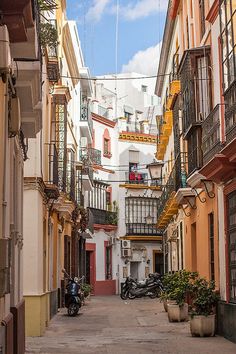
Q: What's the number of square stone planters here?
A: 3